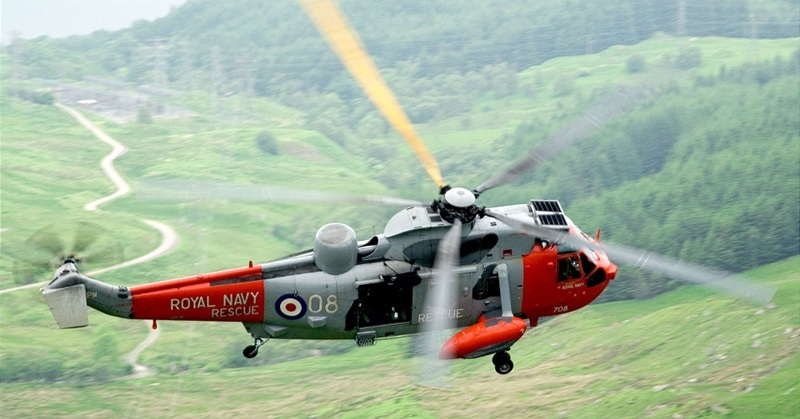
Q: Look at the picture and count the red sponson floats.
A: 1